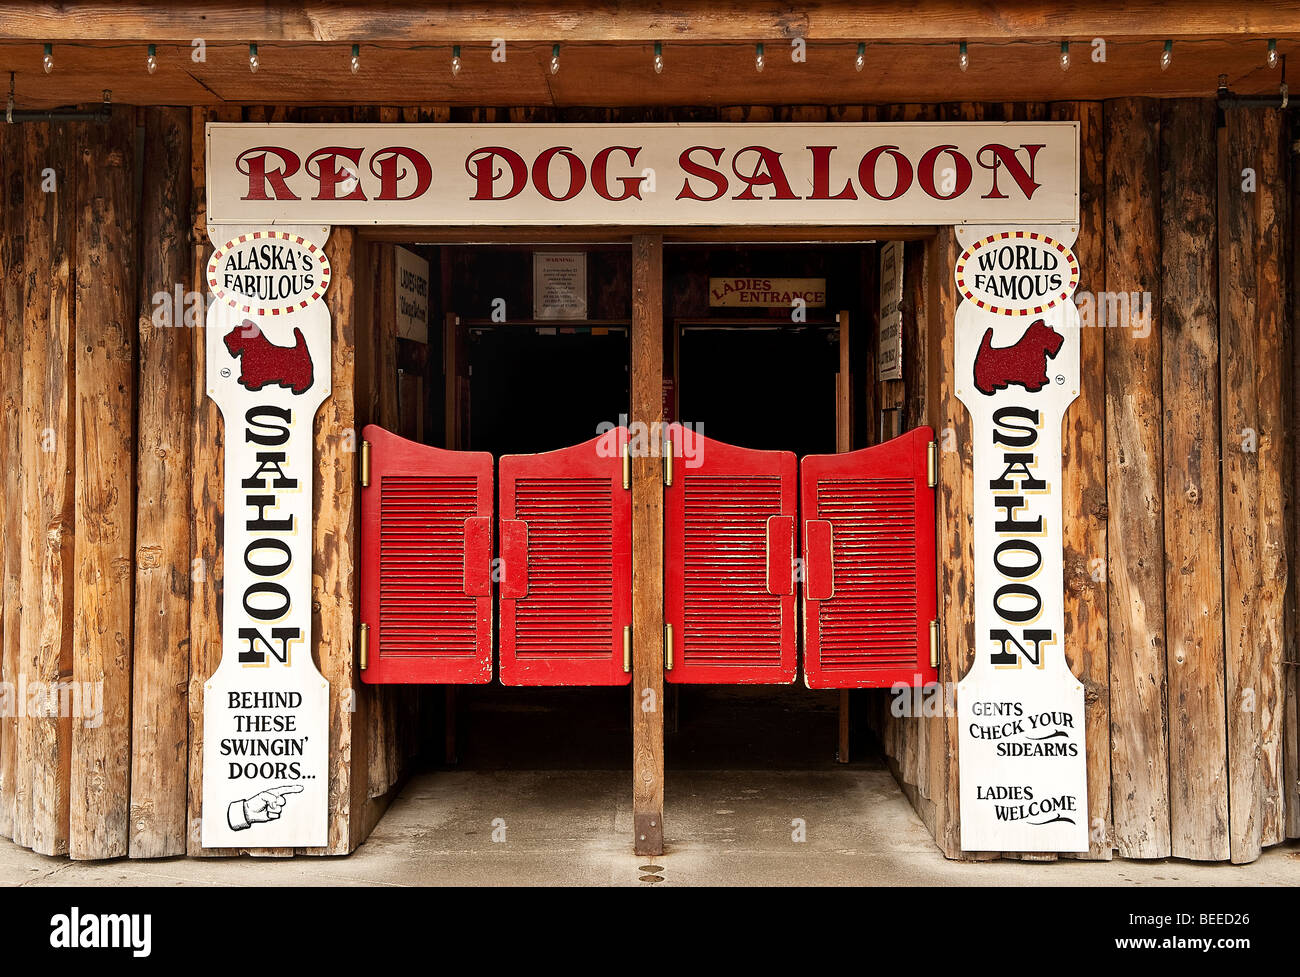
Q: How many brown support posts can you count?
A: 1